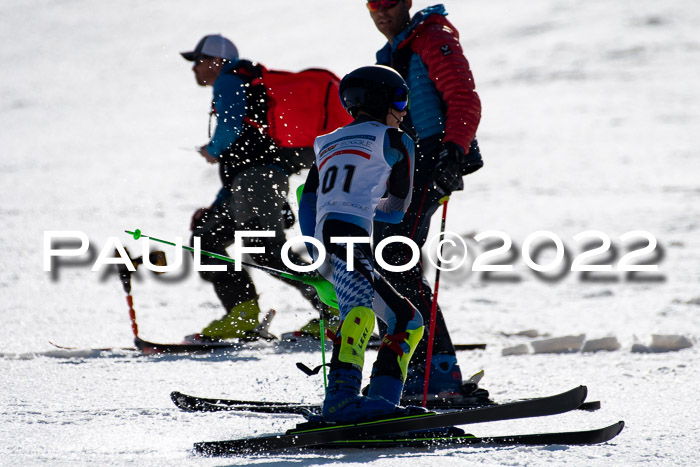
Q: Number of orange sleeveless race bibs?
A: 0